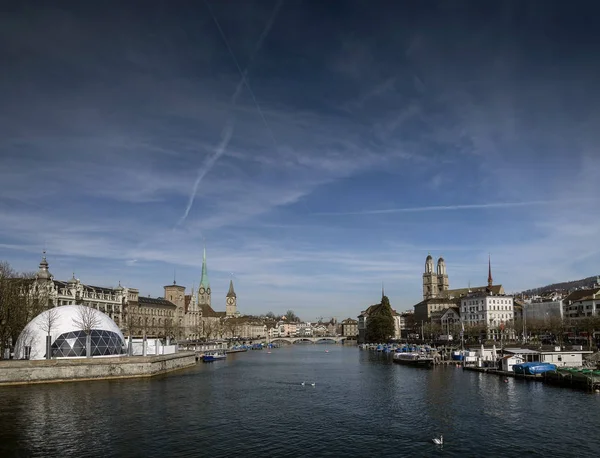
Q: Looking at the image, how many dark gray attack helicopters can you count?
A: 0